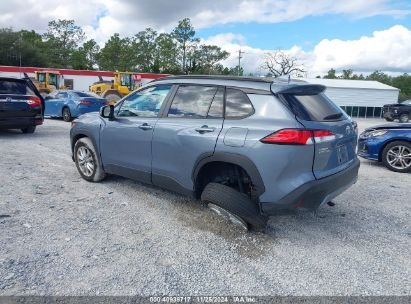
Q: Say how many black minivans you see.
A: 1